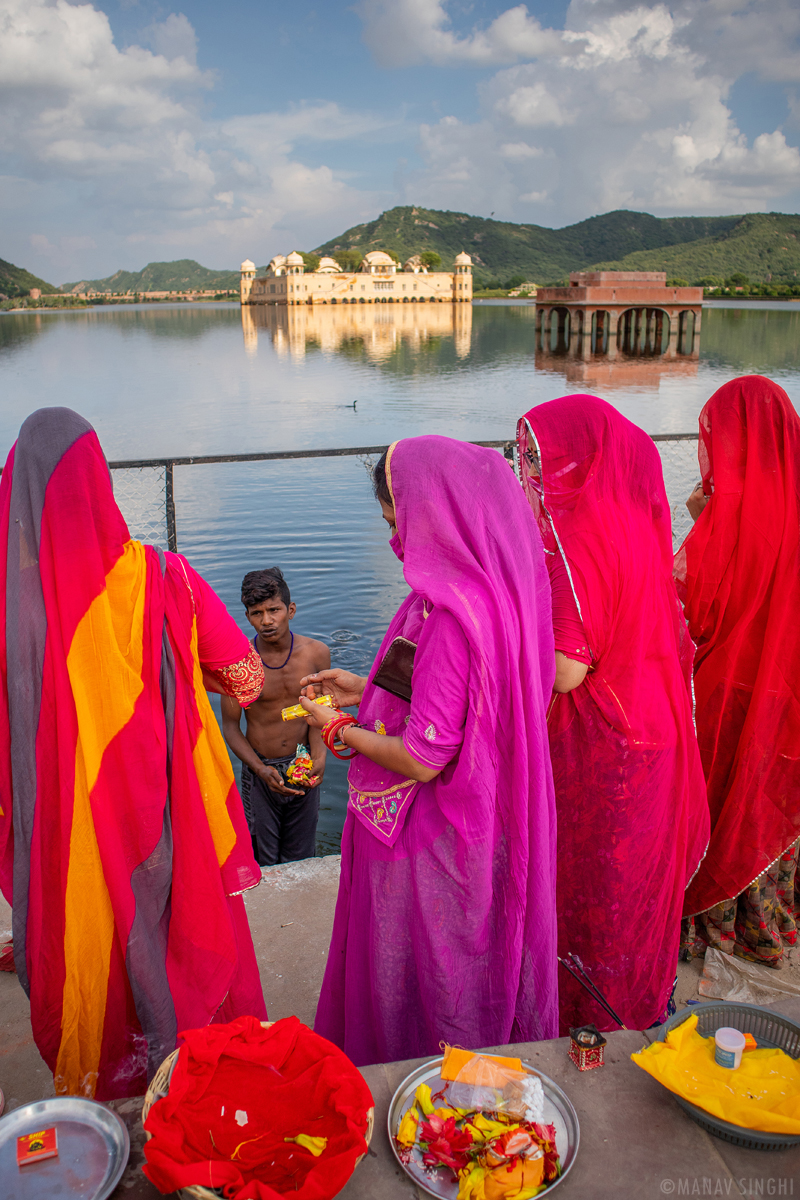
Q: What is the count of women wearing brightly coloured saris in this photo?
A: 4